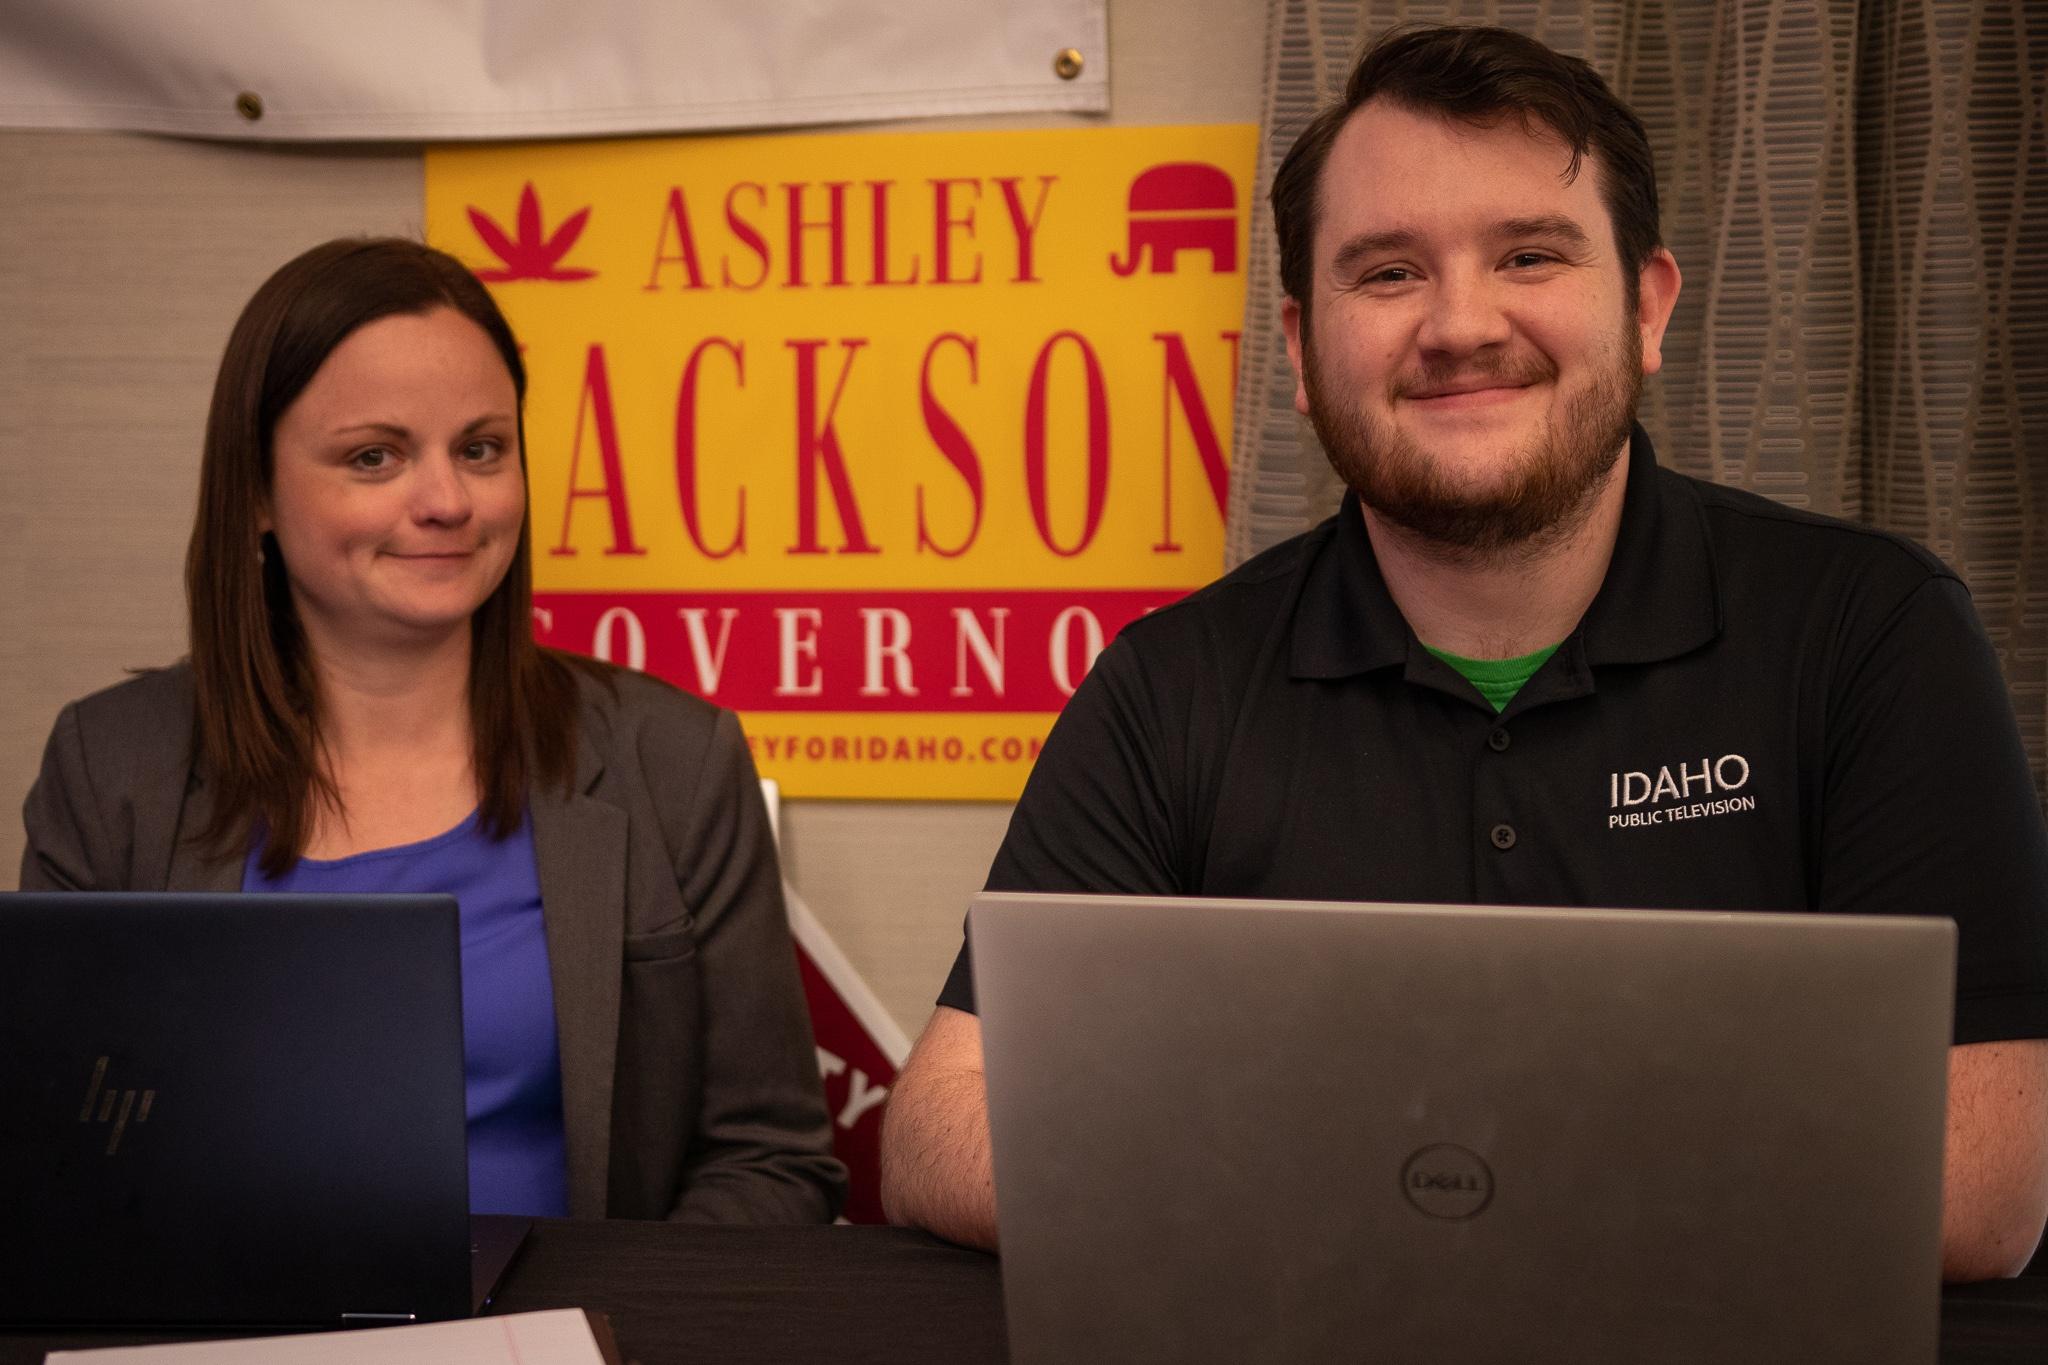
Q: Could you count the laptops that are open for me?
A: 2